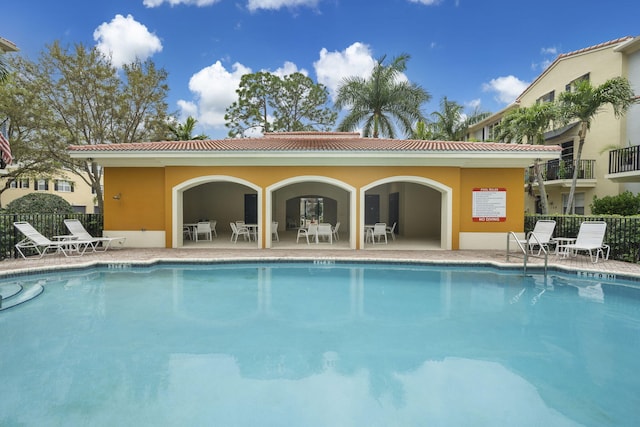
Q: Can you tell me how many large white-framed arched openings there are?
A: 3